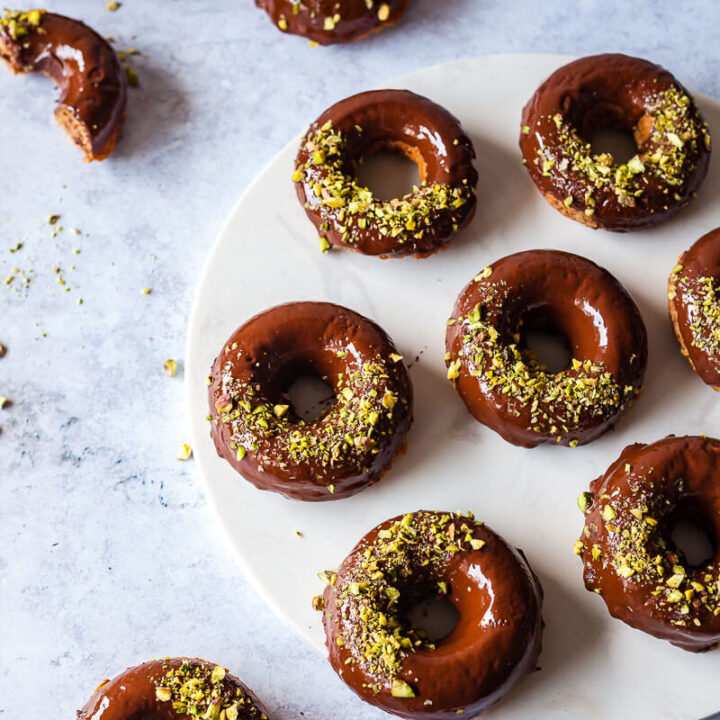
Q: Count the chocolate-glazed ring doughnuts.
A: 10